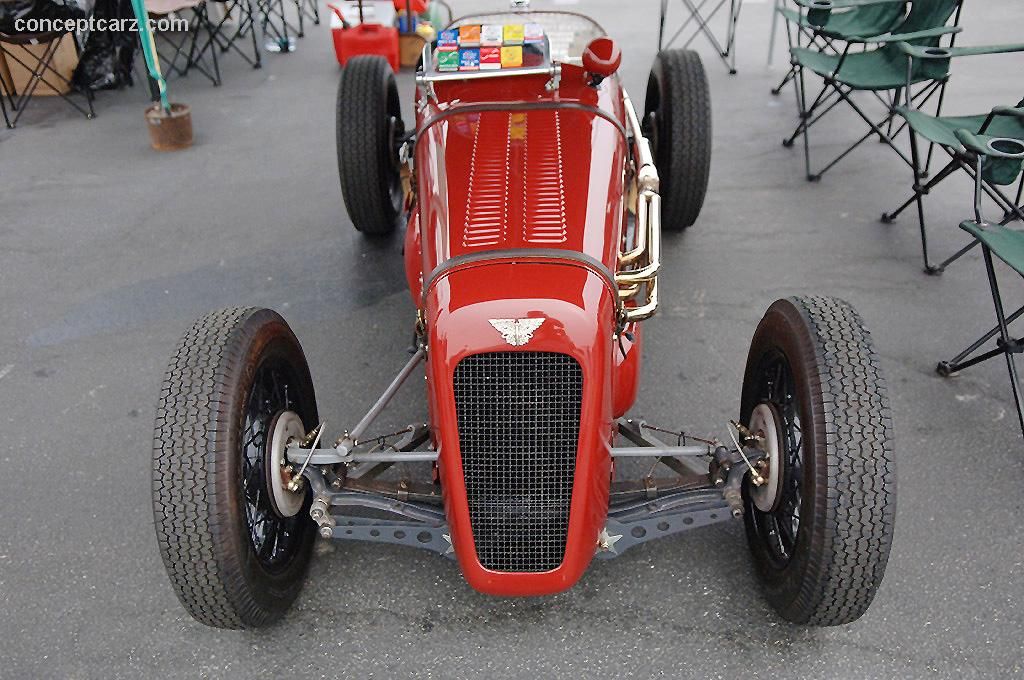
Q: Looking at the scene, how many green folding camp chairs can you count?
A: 4